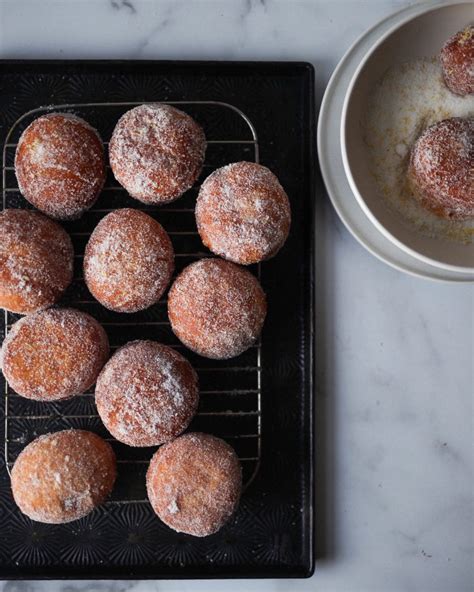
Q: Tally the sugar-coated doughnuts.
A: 12